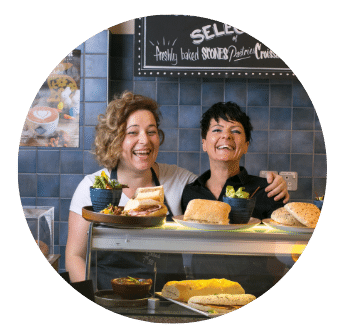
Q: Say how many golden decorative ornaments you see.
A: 0